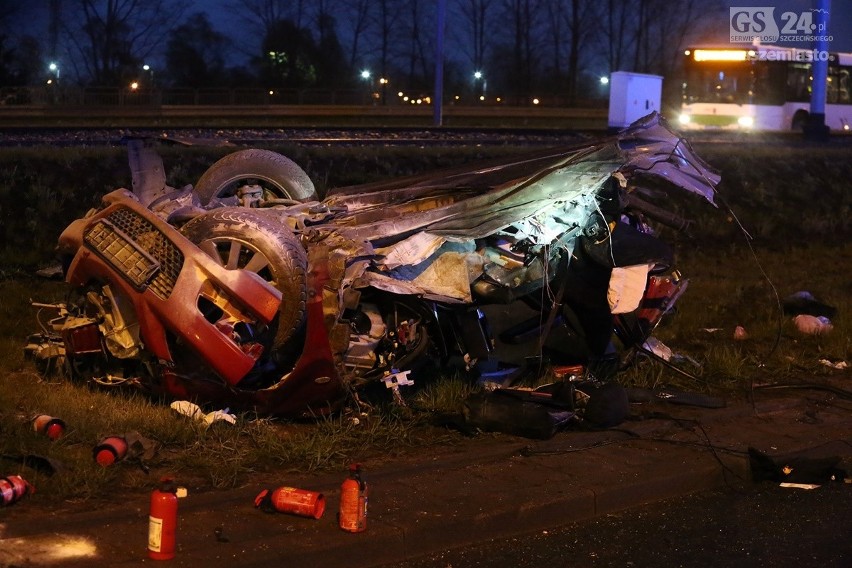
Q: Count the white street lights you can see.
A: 5